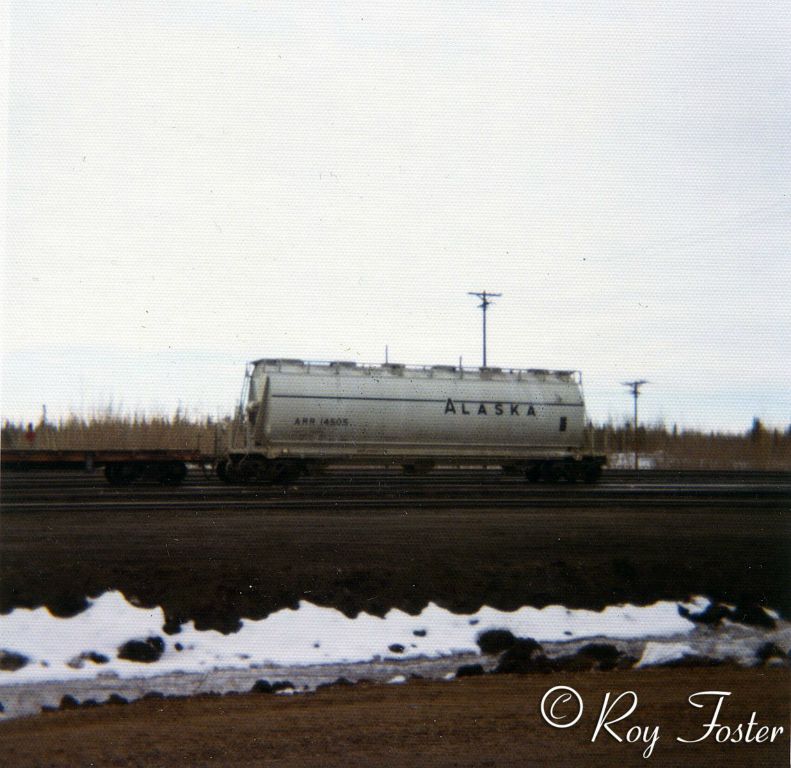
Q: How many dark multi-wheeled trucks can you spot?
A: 3